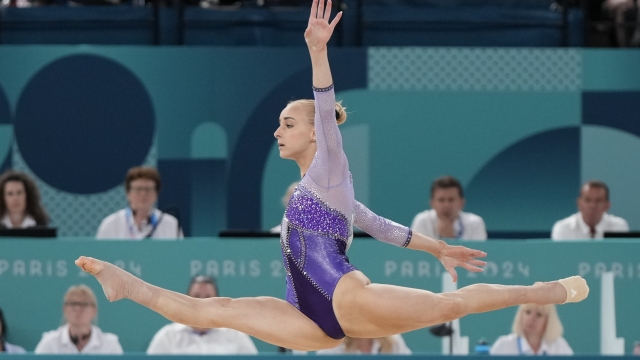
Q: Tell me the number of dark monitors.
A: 3